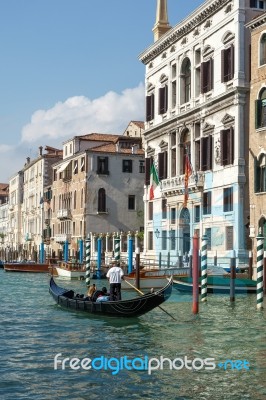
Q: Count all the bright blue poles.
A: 5